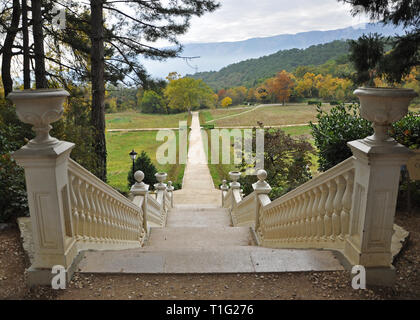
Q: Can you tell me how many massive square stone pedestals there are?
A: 2